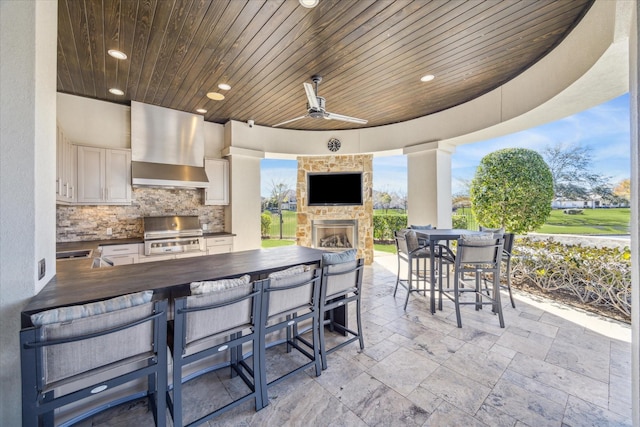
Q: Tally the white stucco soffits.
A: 1